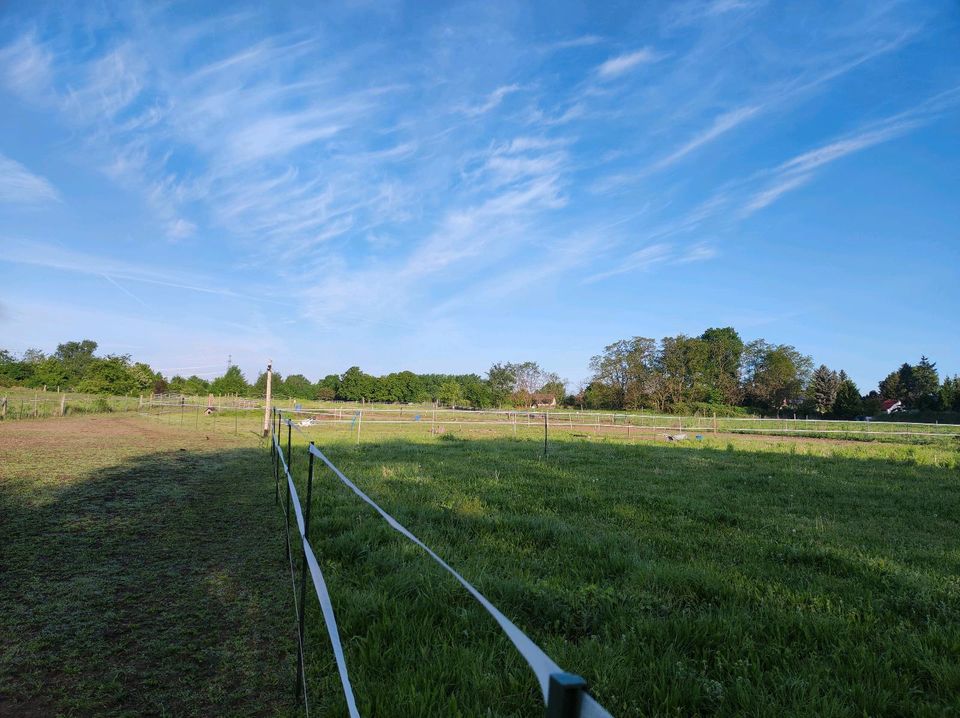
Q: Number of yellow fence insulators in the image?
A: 0